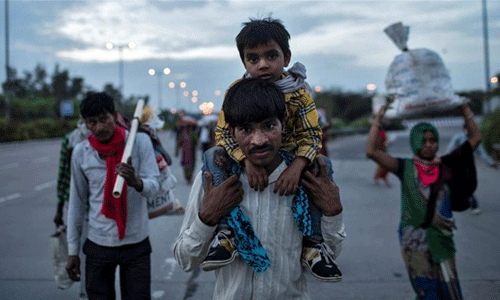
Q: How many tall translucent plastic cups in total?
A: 0